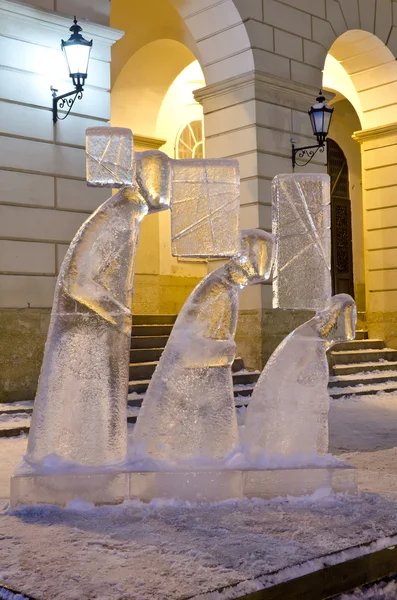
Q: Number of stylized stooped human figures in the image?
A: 3